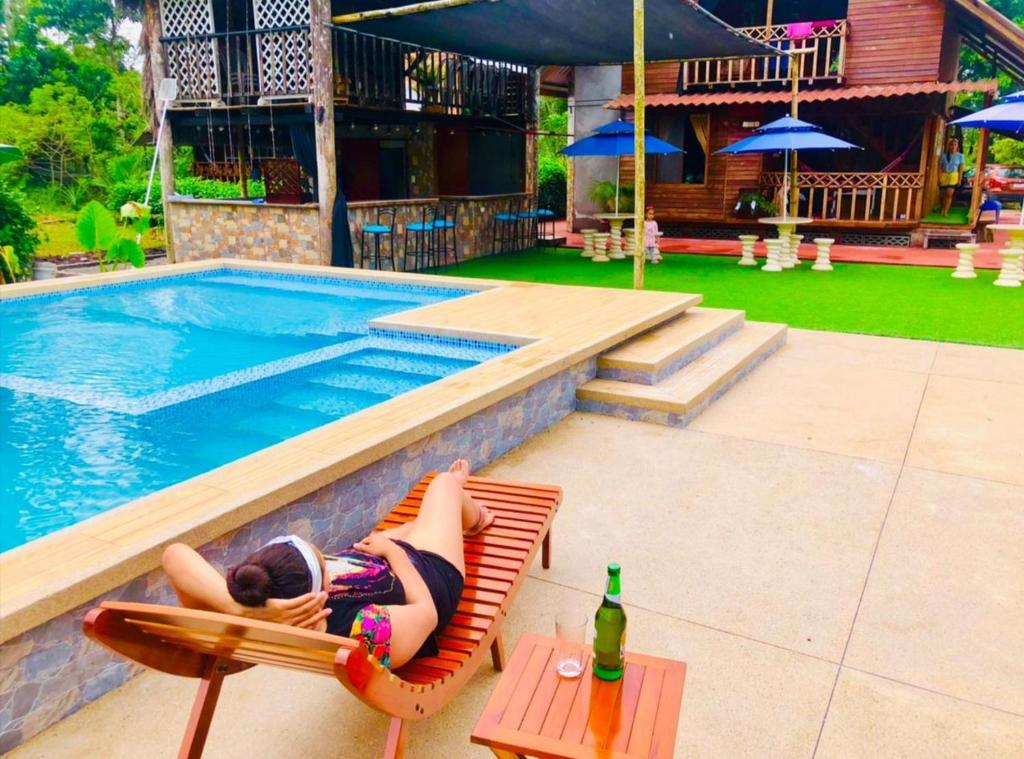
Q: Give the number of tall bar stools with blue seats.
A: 6